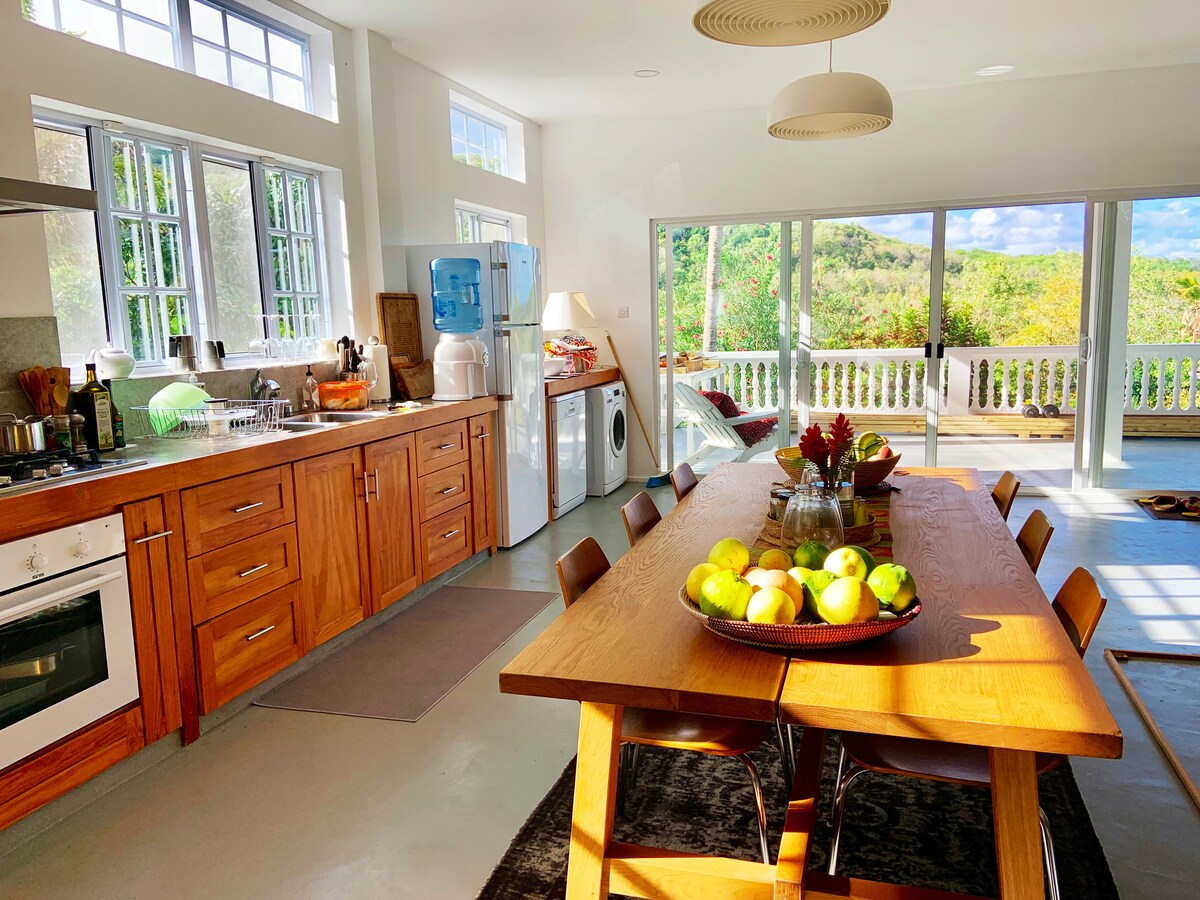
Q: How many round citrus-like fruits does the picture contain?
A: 14